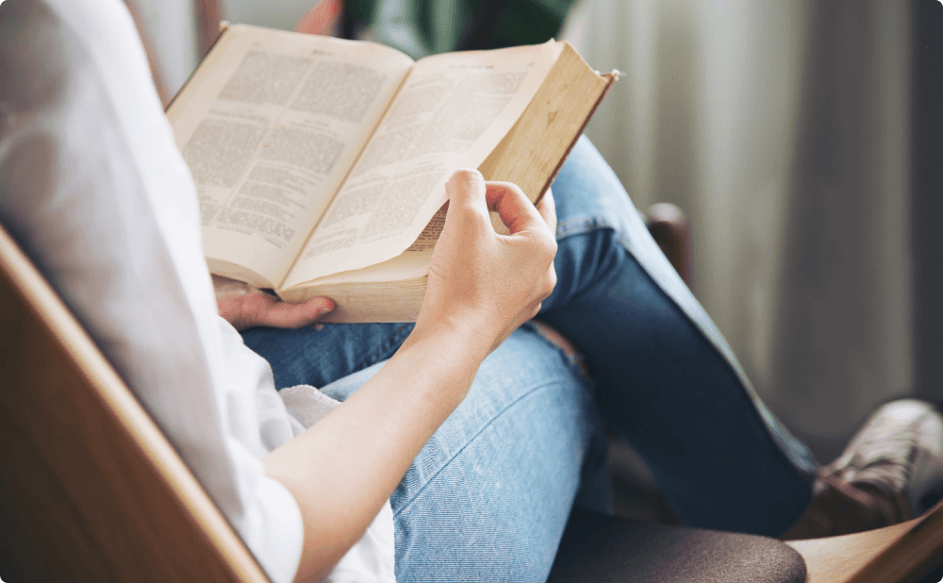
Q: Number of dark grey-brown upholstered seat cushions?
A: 1